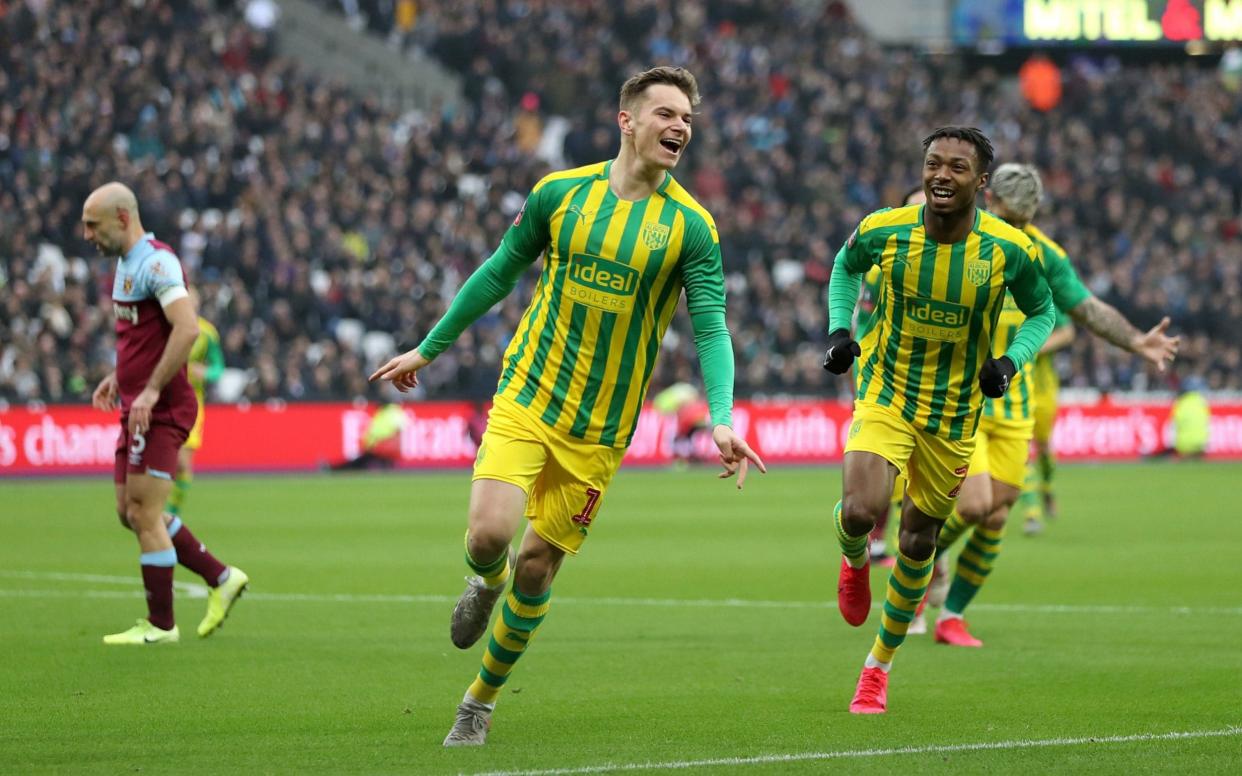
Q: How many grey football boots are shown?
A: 2